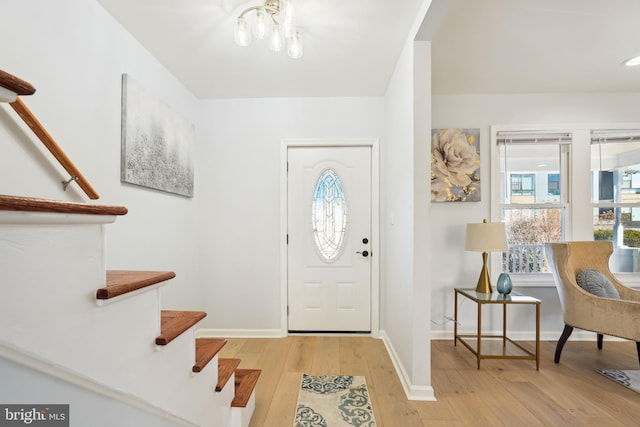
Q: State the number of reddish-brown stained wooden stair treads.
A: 7